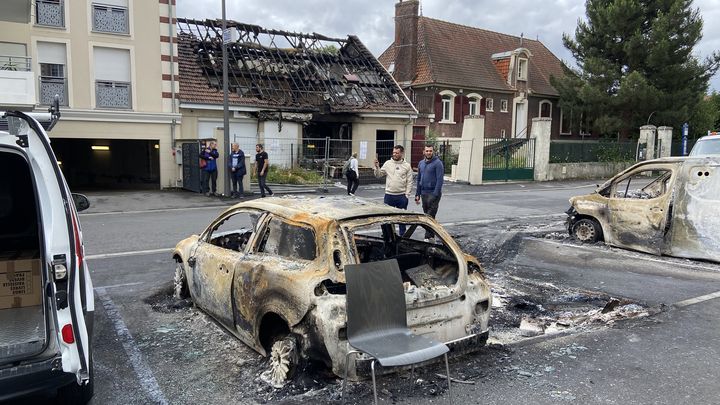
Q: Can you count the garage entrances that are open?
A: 1